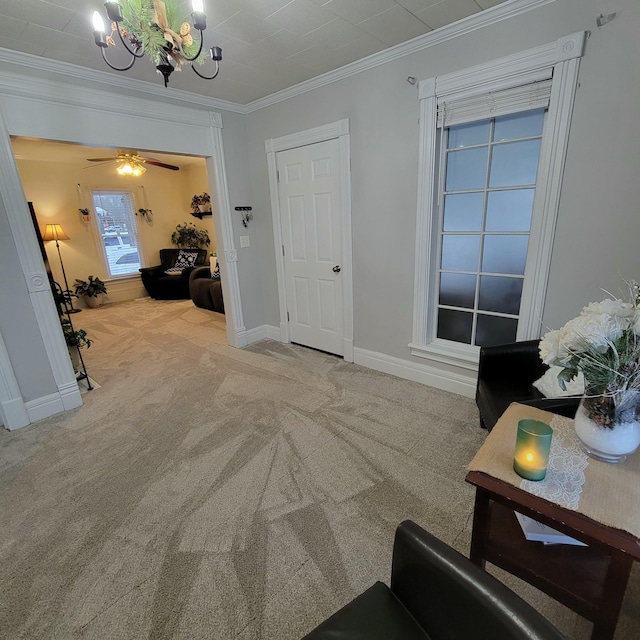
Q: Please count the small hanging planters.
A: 2